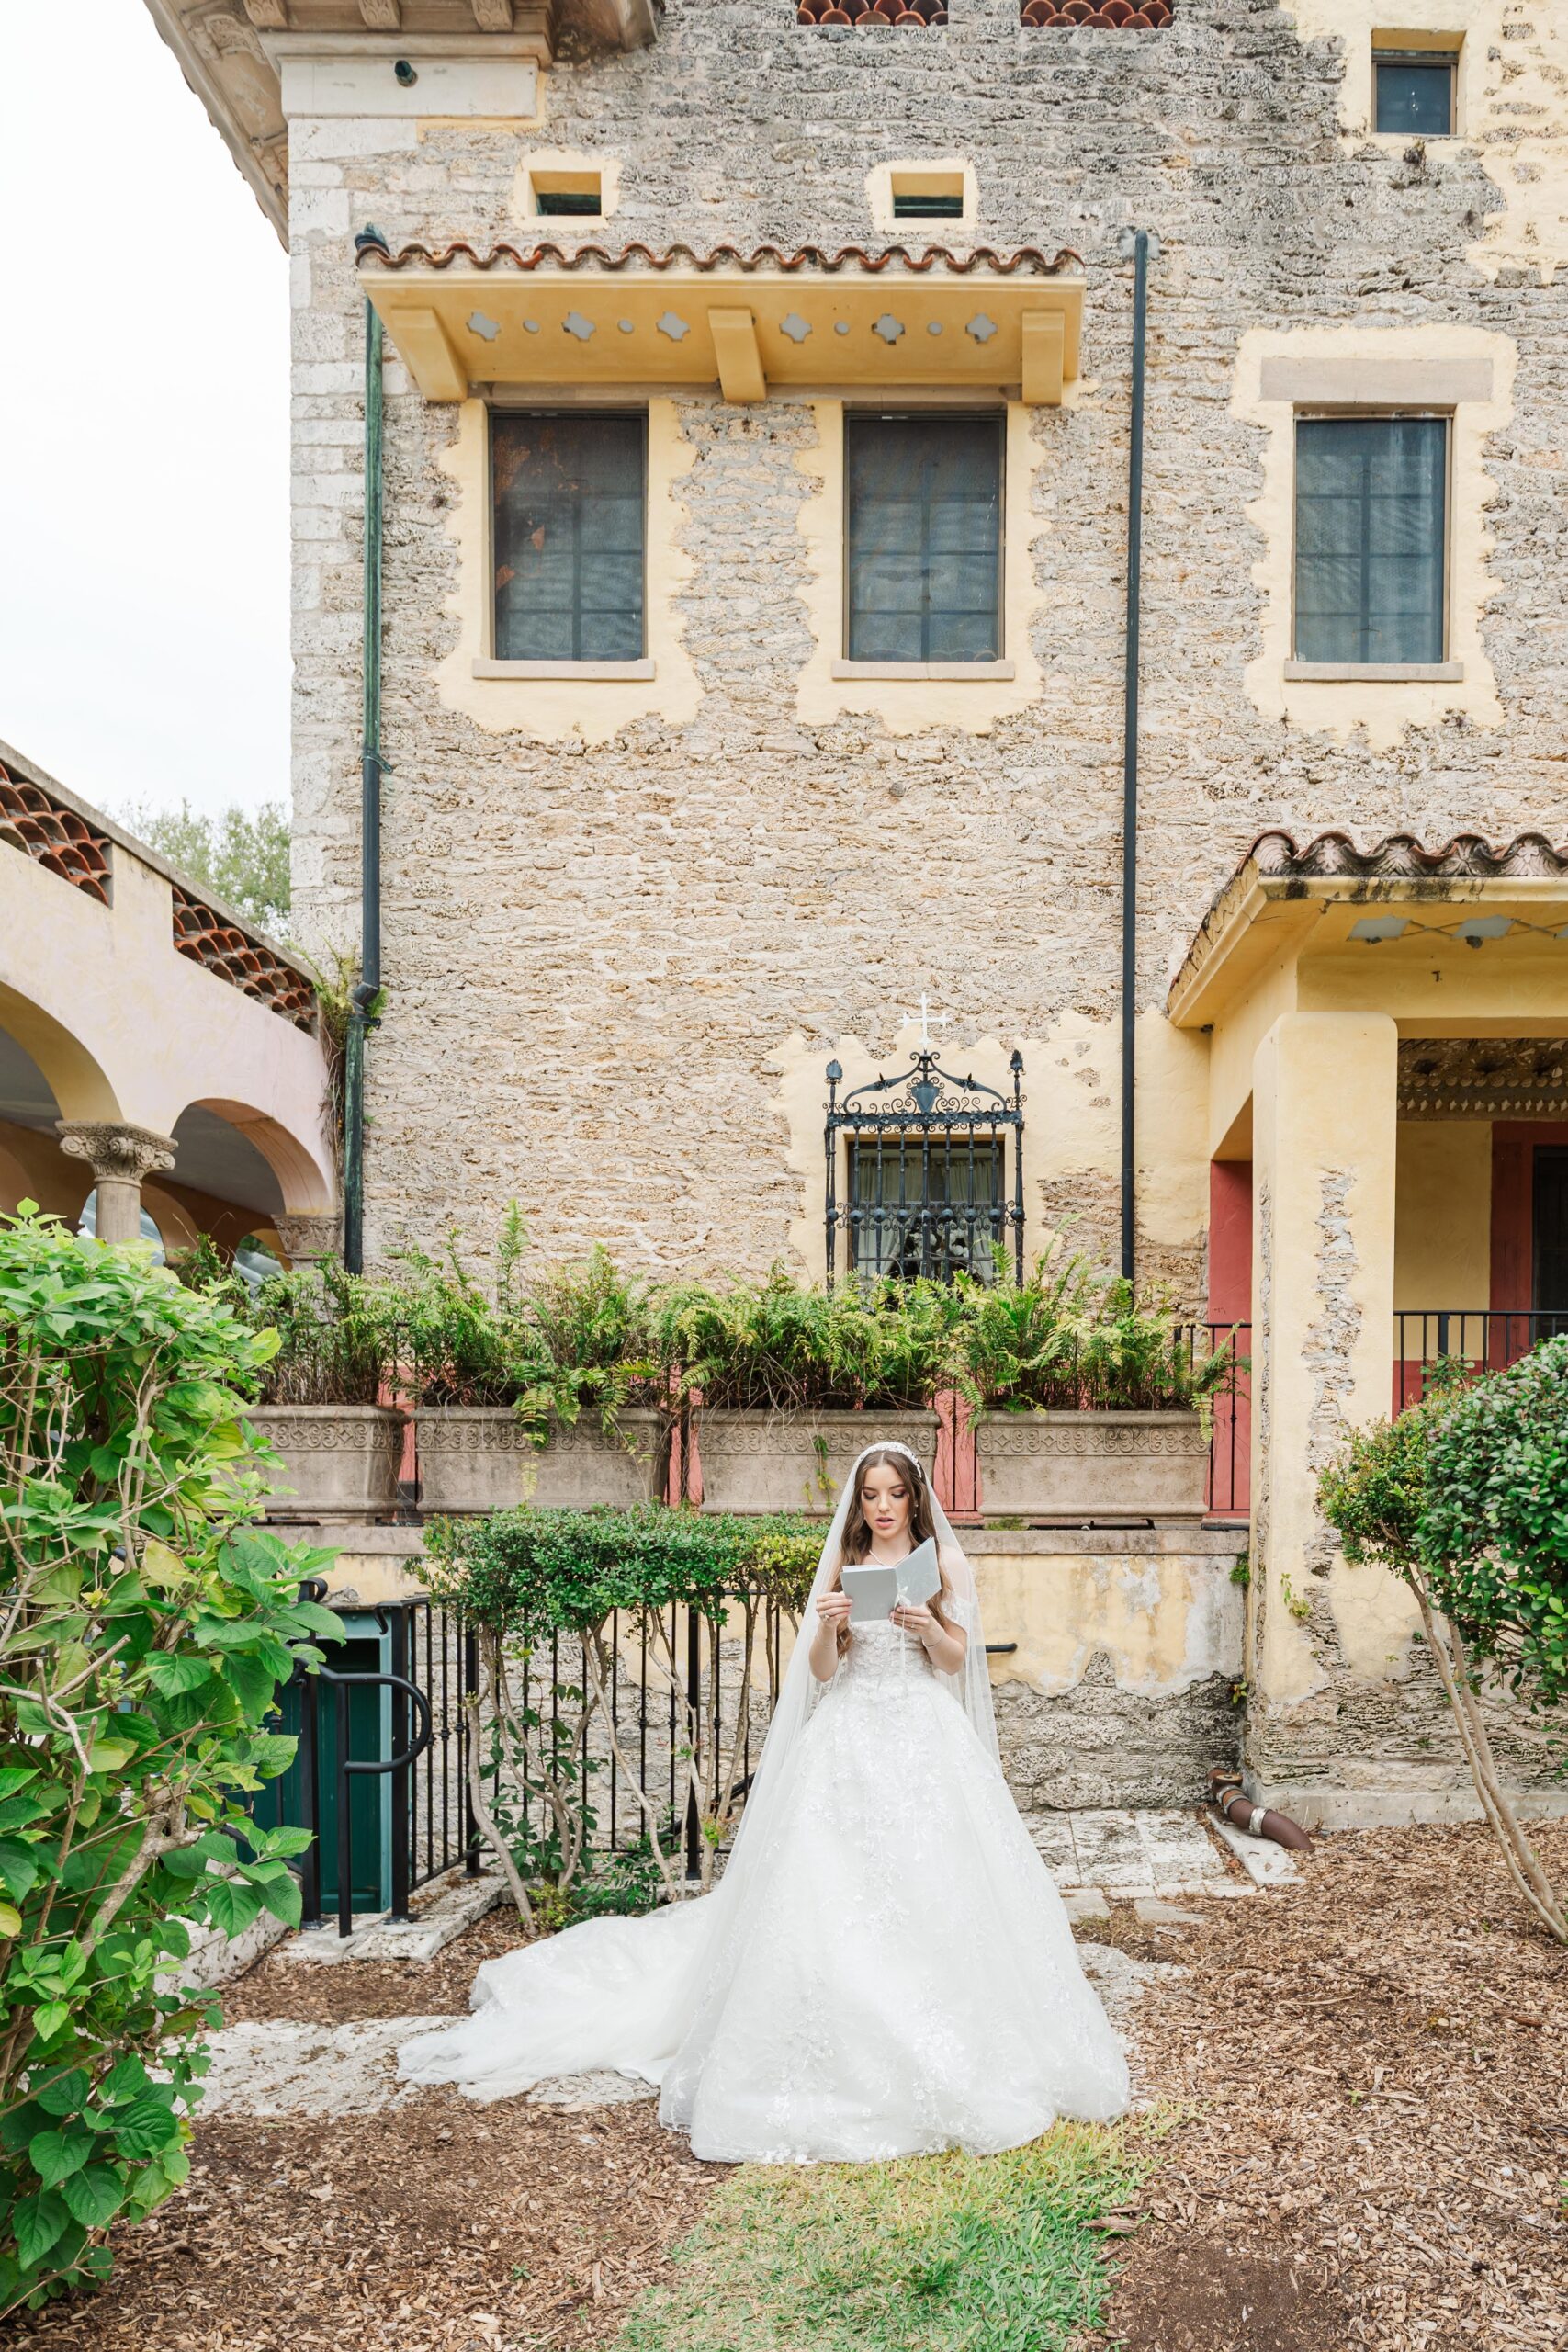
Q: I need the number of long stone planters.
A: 4